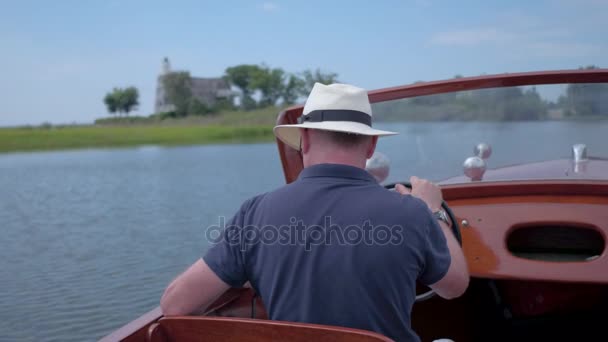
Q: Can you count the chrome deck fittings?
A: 4